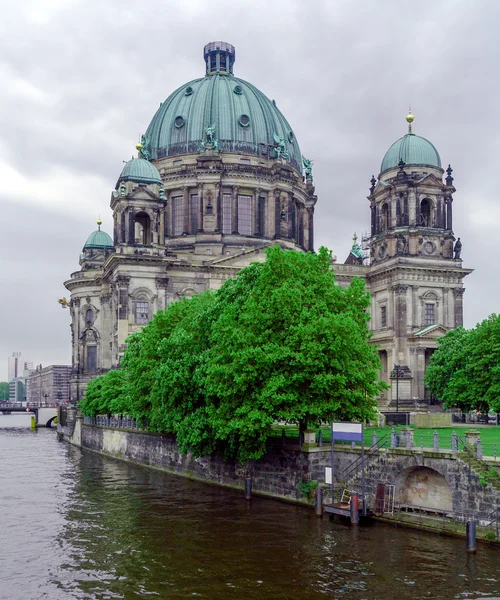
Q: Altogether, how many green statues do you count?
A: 4